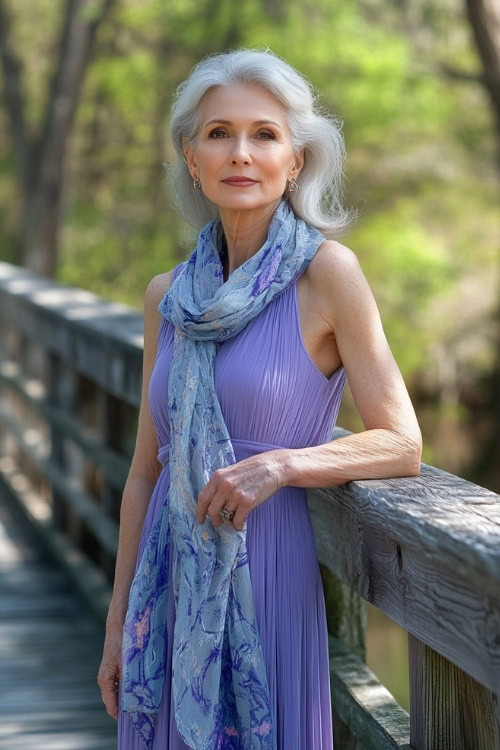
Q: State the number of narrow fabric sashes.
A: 1